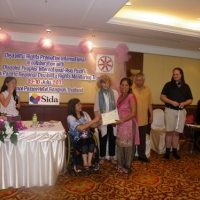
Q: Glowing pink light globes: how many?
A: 3